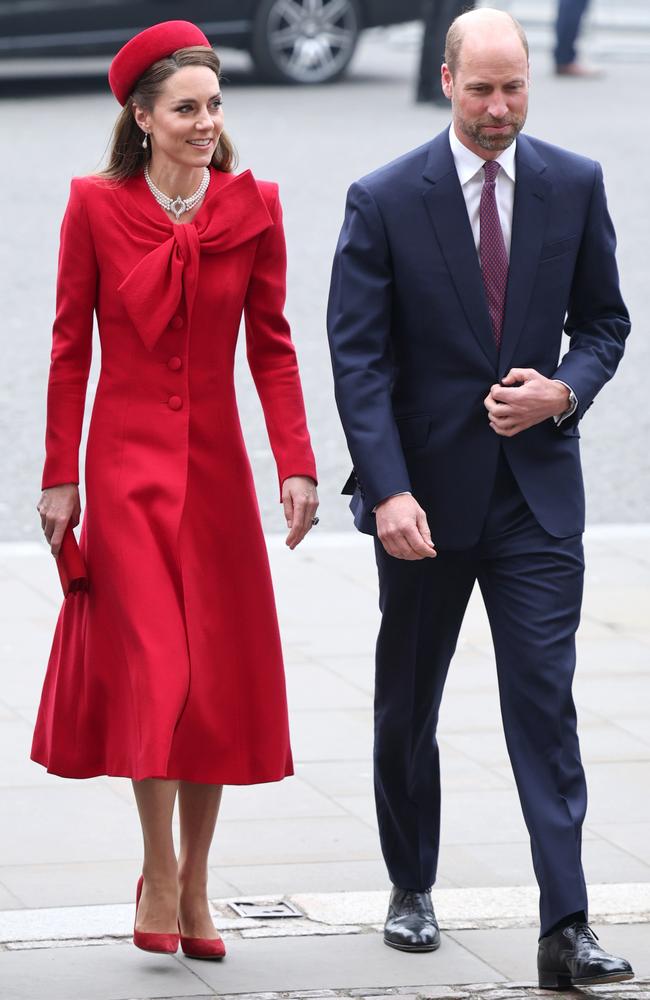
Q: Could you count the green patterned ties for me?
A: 0